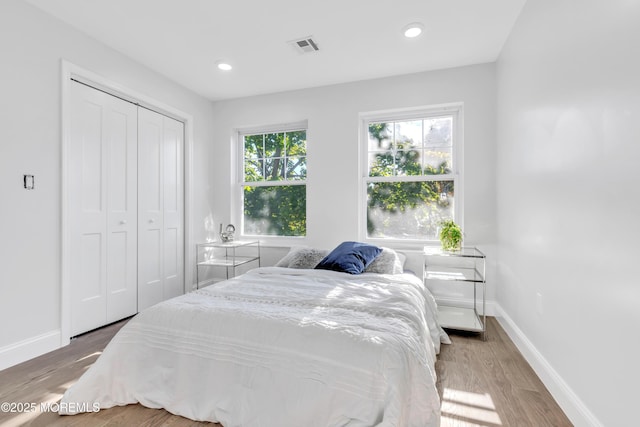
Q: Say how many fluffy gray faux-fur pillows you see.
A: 2